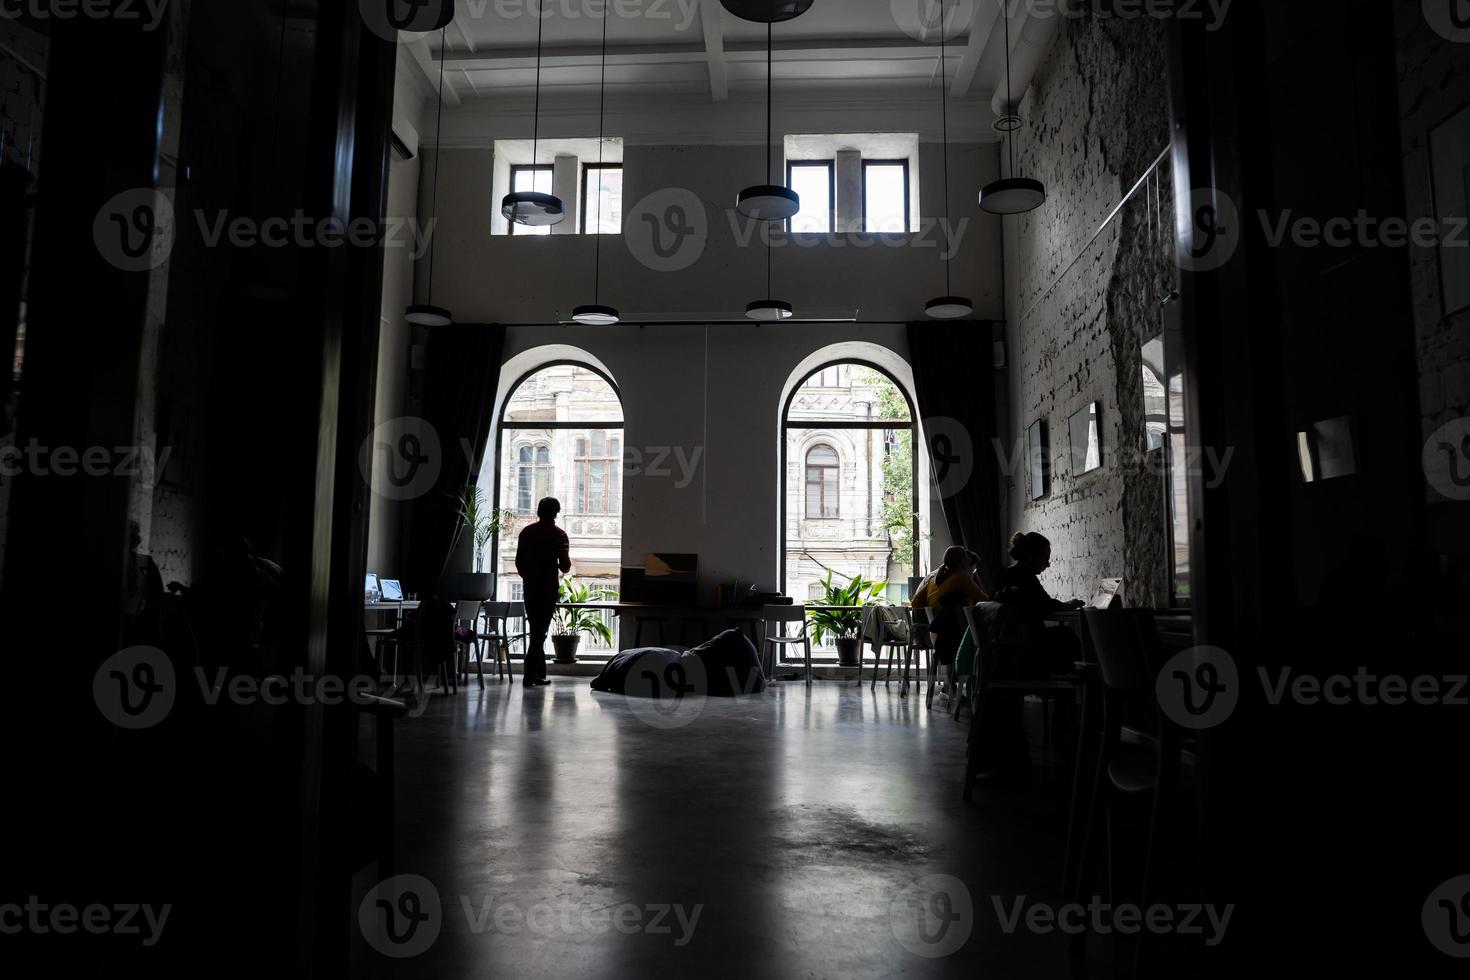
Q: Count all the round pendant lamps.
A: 9